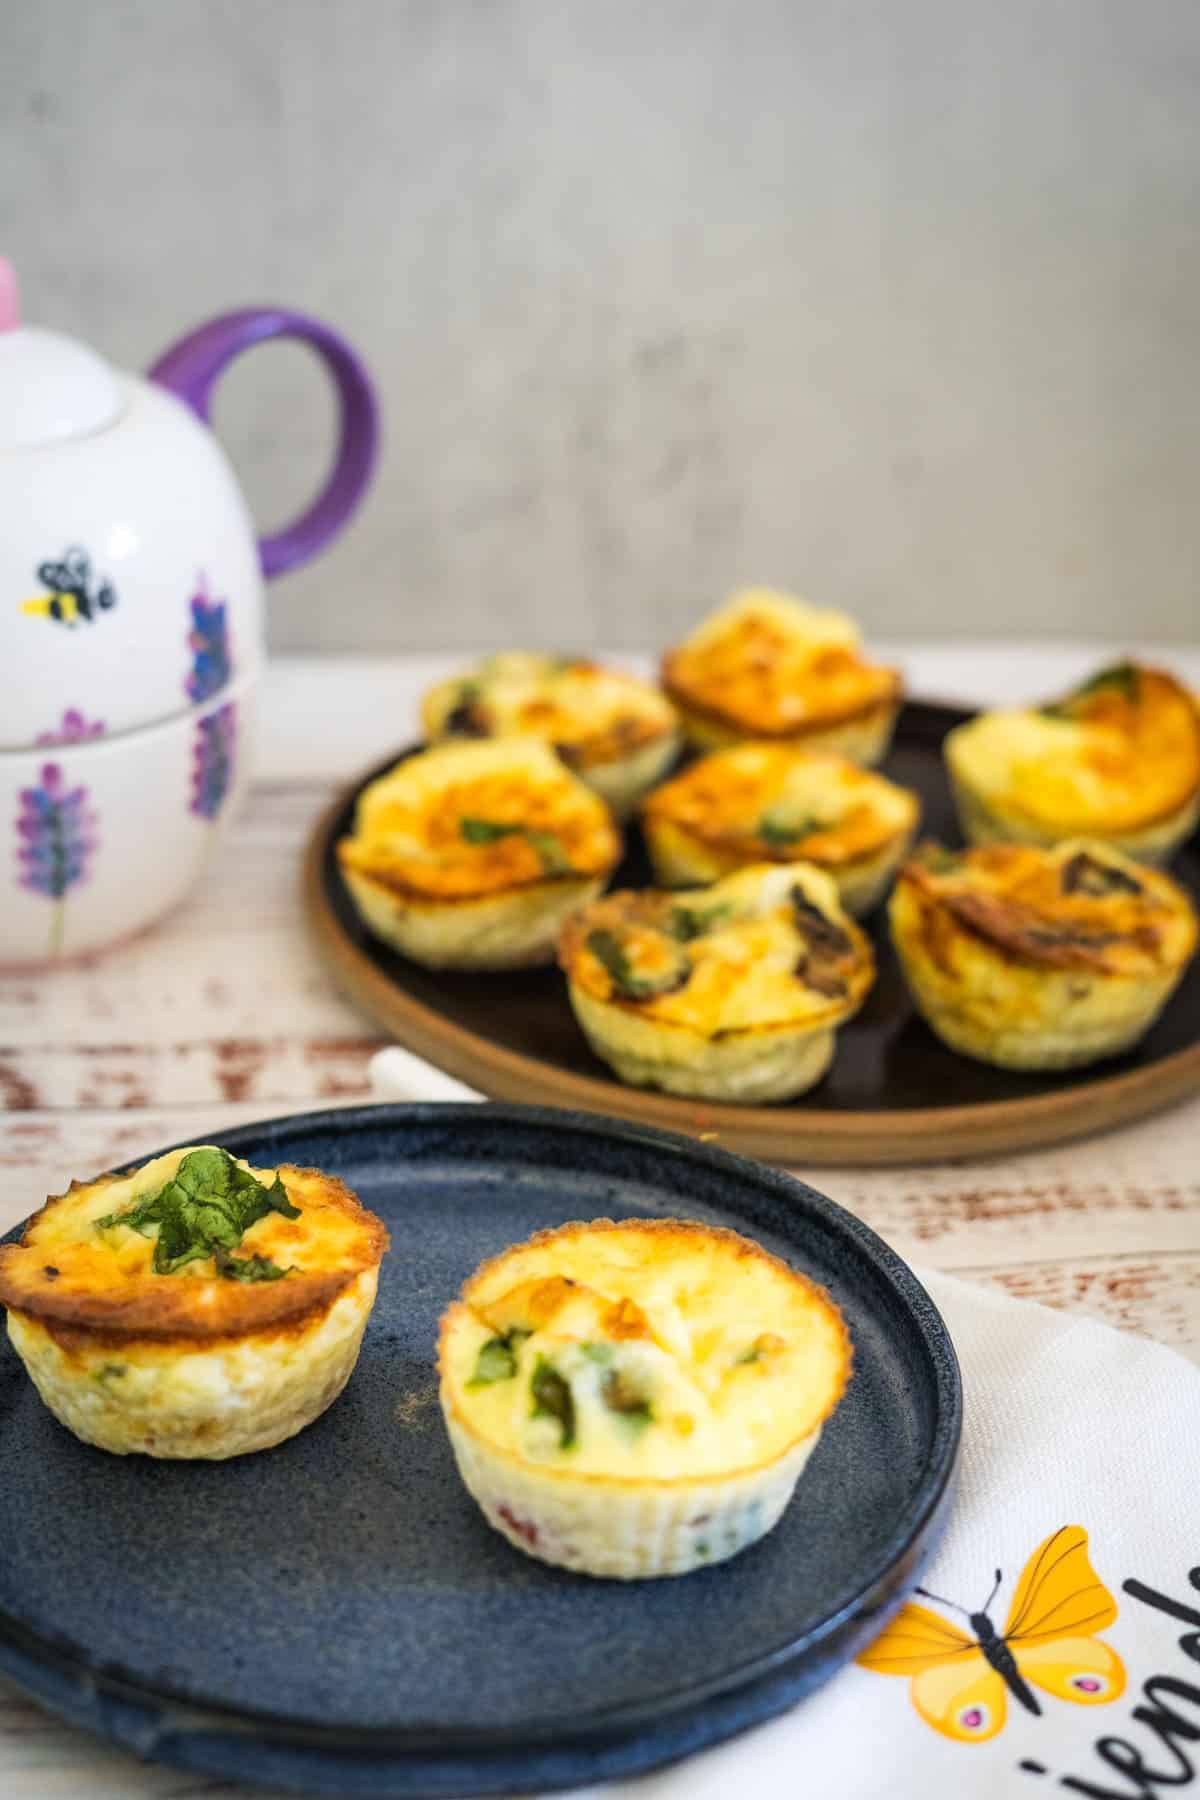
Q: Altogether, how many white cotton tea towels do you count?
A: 1